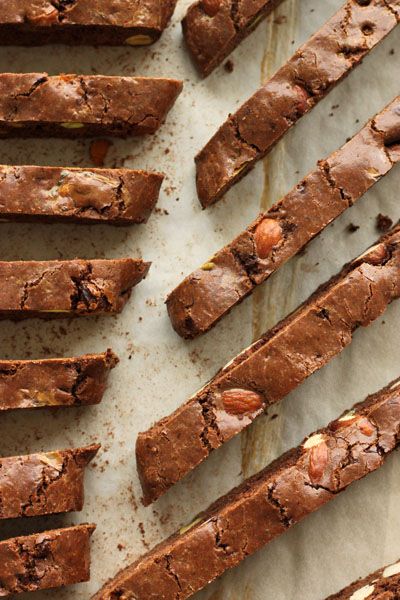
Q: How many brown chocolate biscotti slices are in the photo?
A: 13